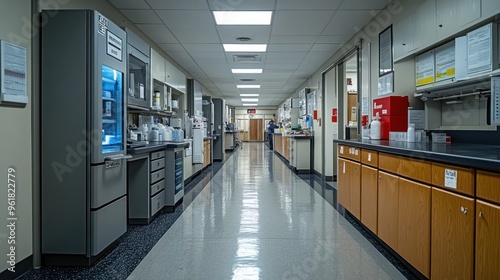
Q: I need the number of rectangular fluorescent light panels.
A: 7